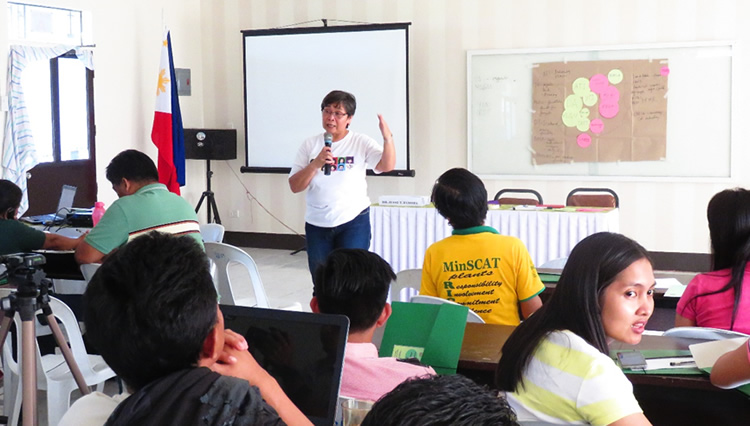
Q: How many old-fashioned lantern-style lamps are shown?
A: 0